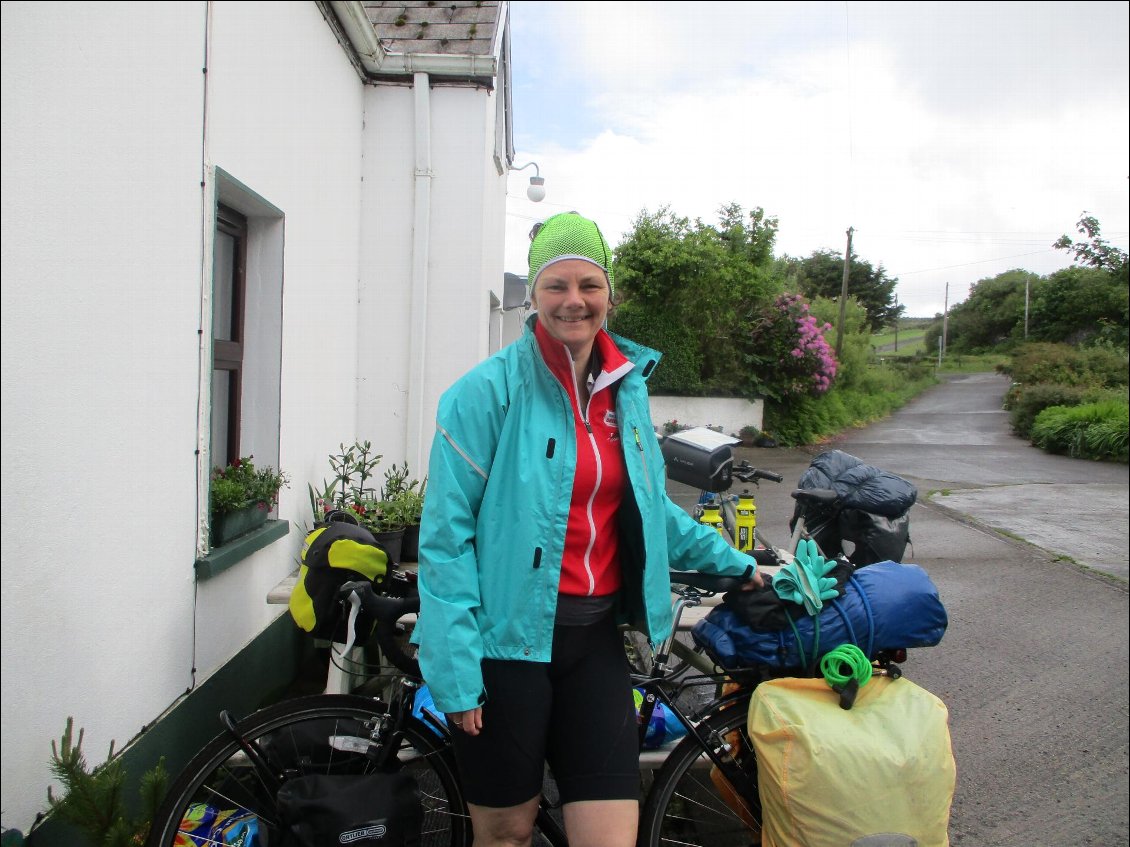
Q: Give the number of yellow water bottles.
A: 2